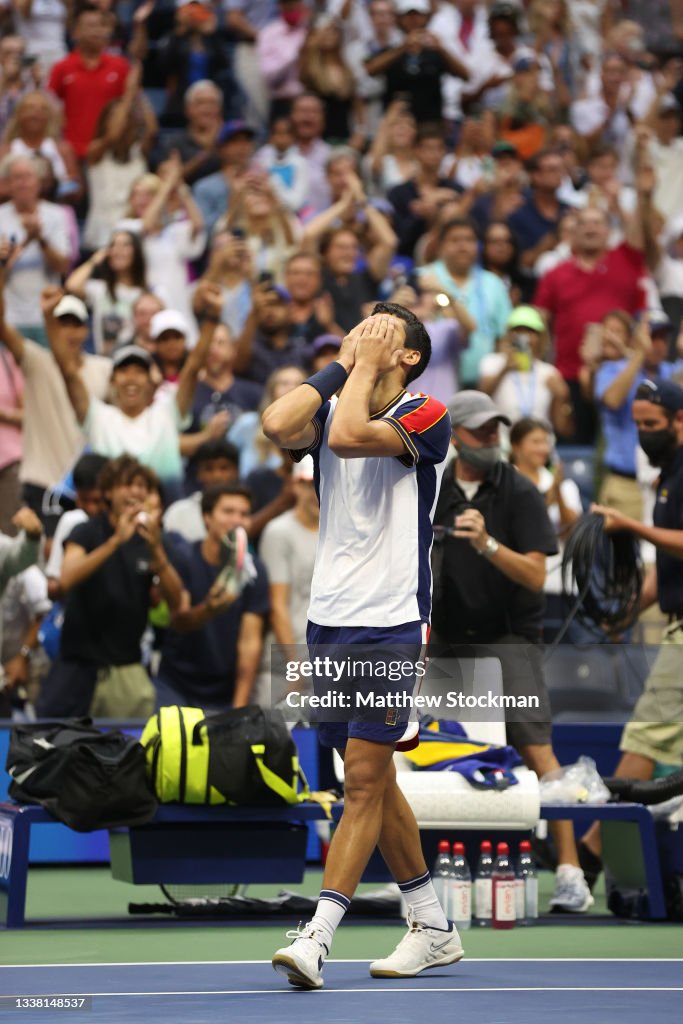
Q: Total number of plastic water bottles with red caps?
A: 5